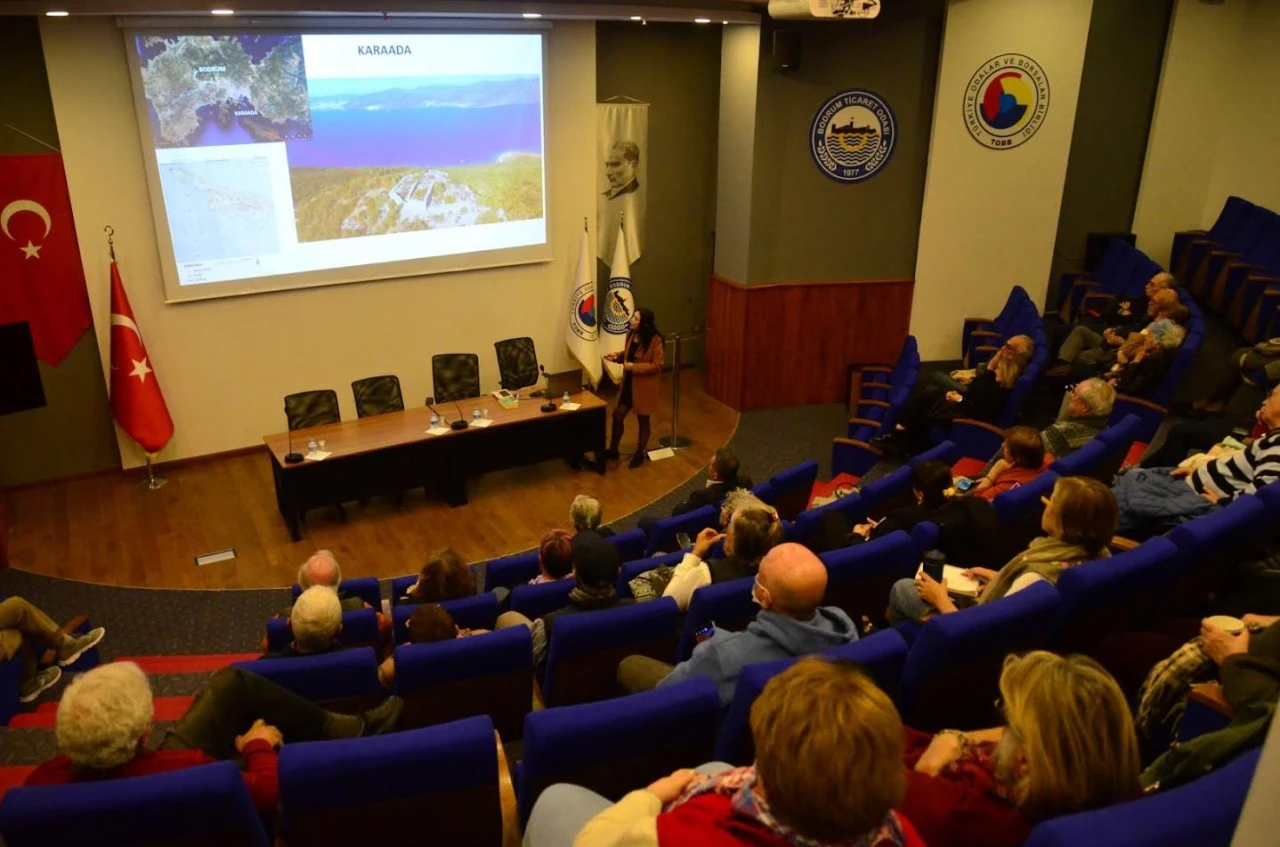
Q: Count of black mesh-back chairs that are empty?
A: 4